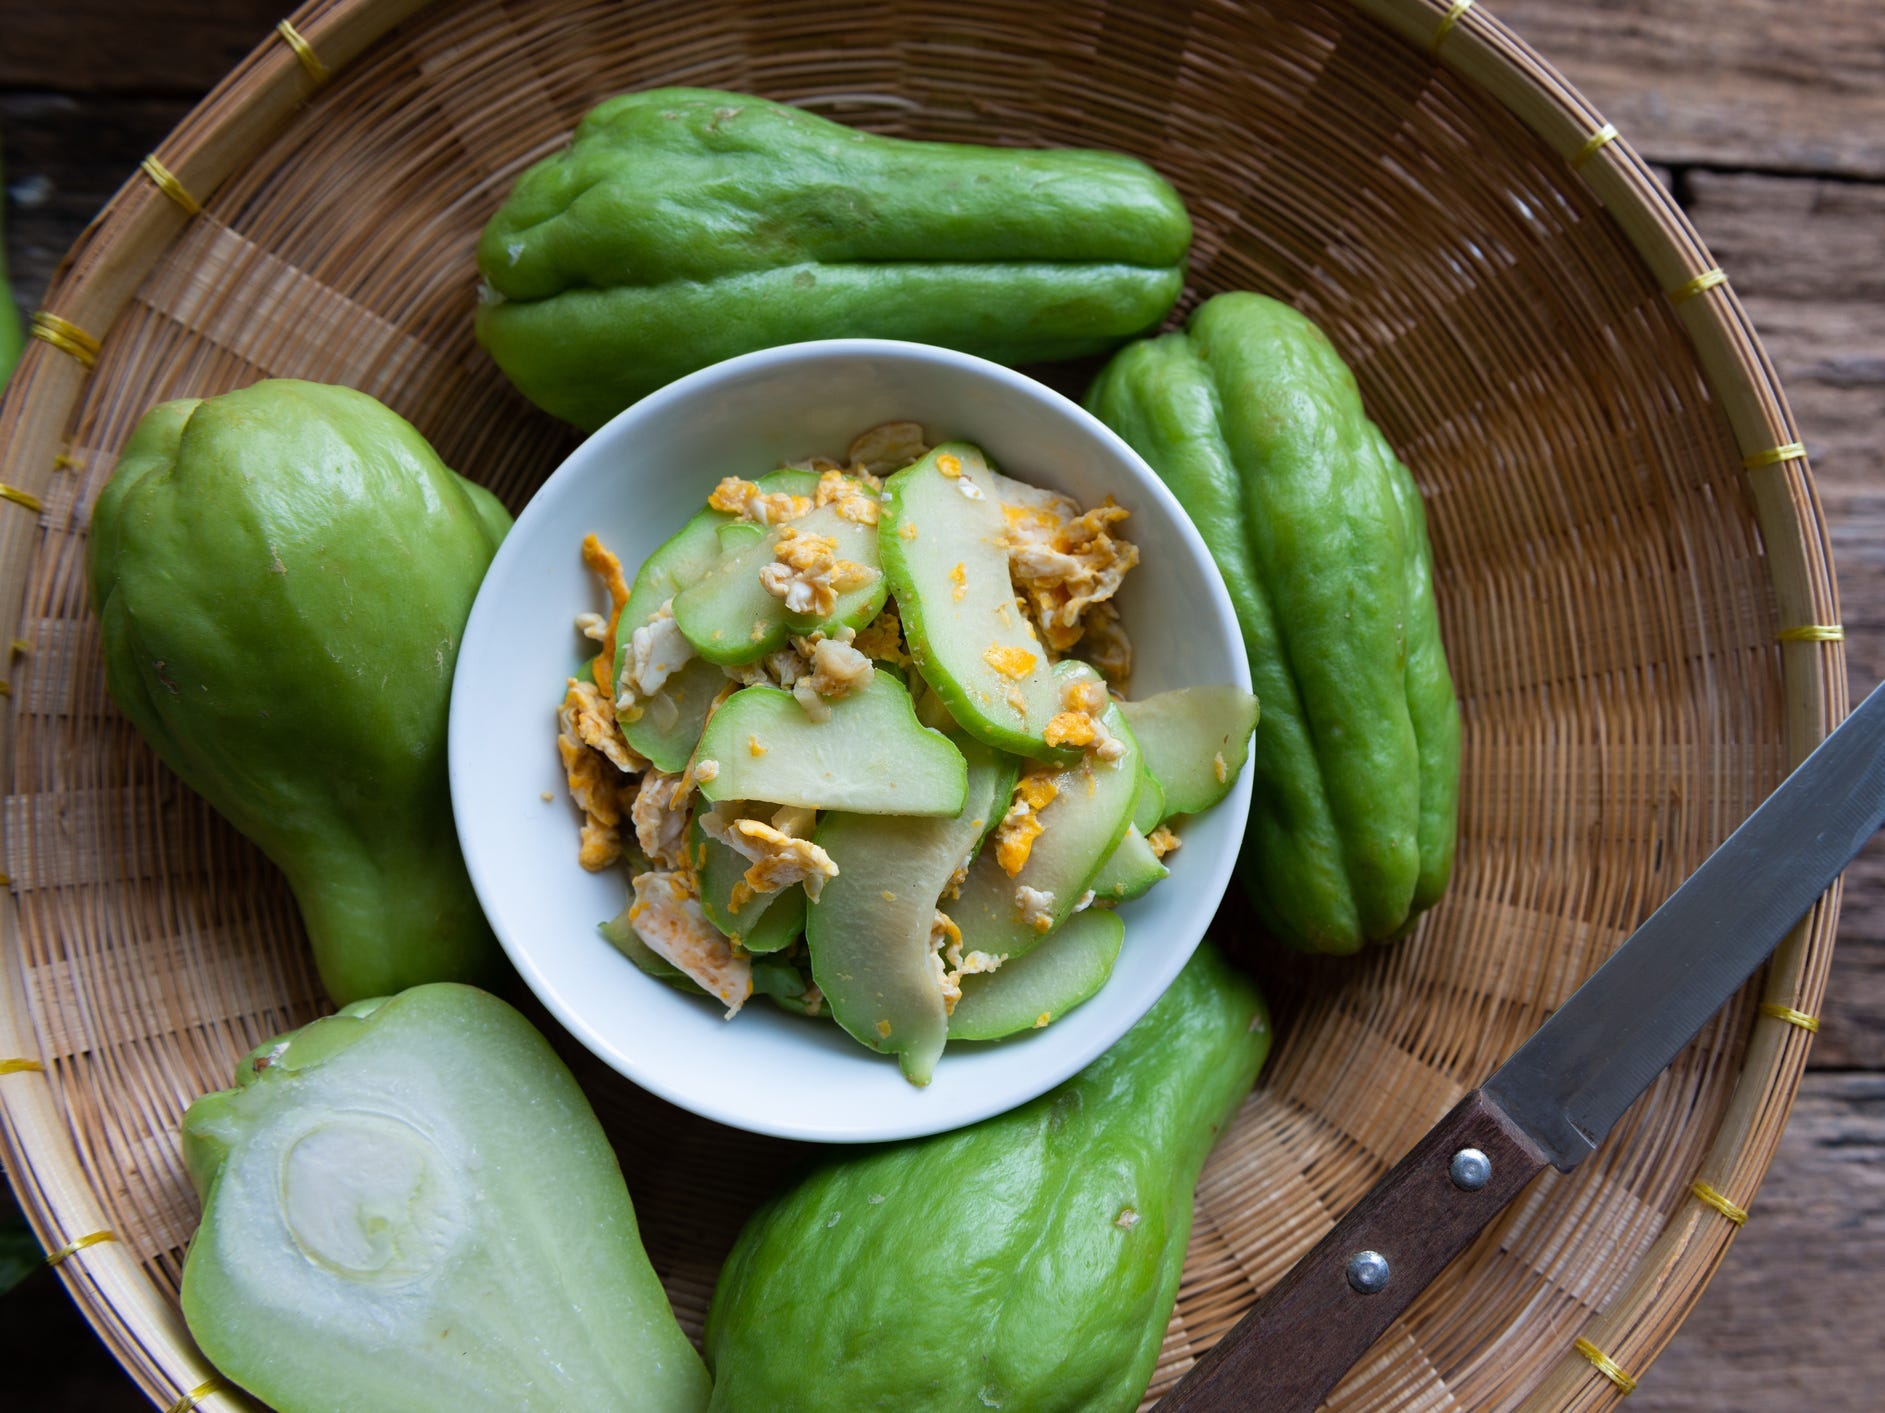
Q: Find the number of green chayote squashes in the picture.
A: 5